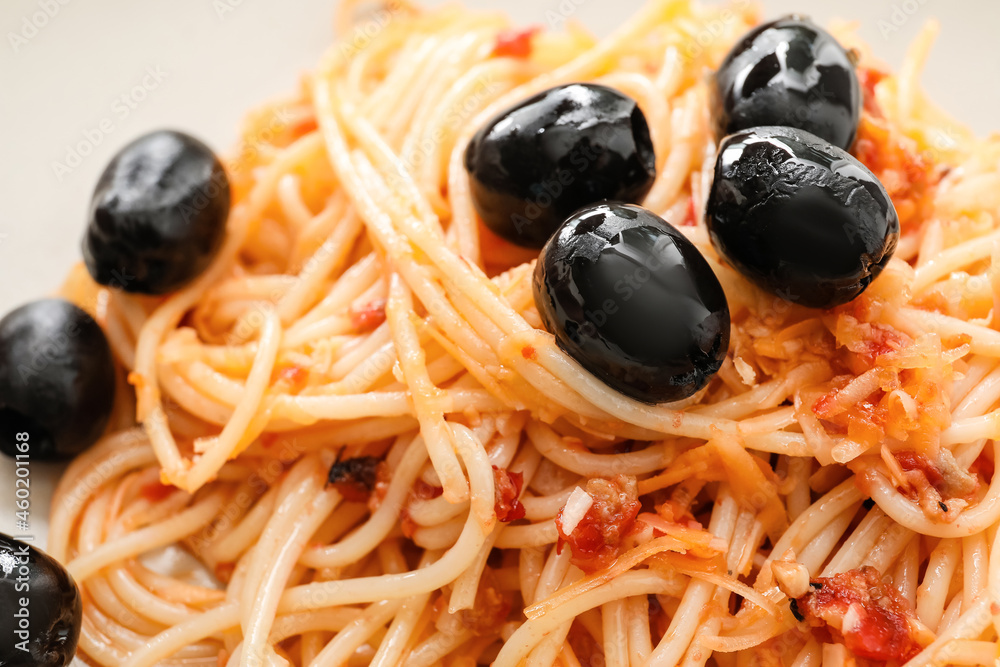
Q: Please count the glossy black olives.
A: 7